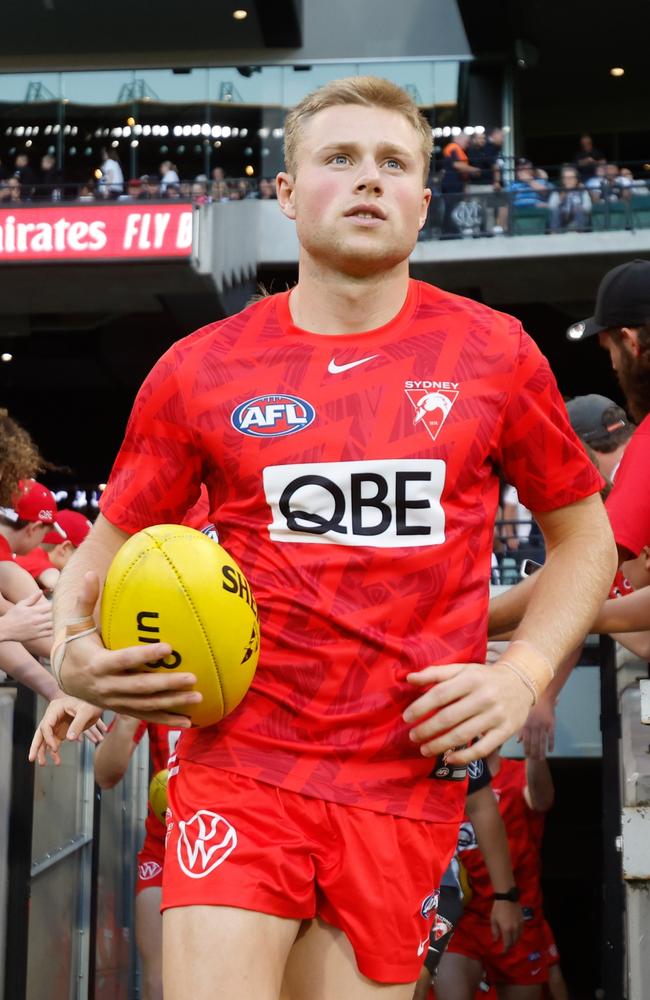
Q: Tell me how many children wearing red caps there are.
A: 2